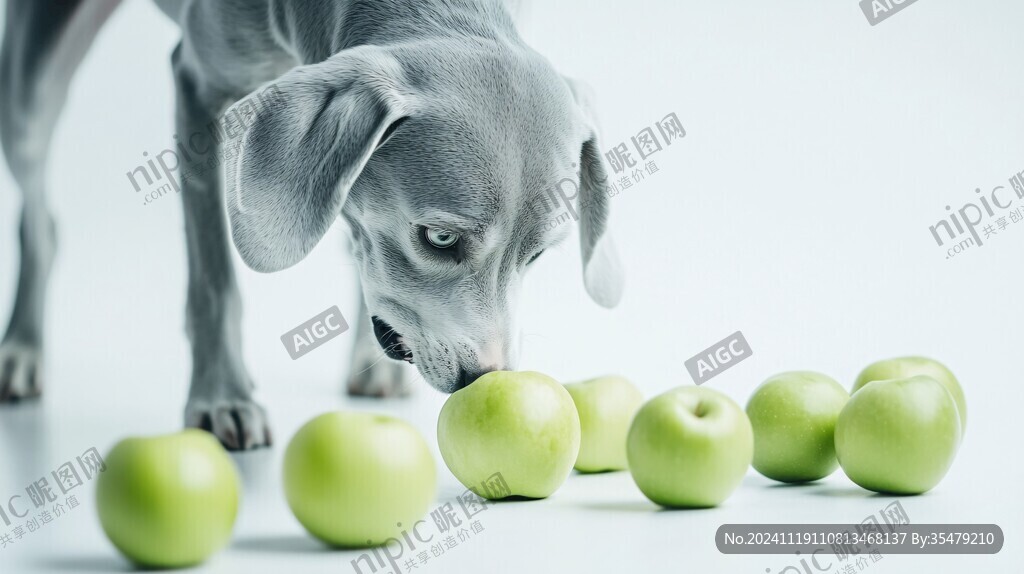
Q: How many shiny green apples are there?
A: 8